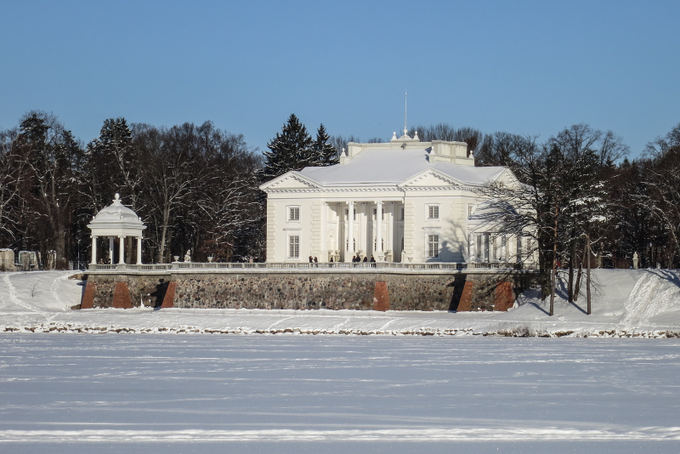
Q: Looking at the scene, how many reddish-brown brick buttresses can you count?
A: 6